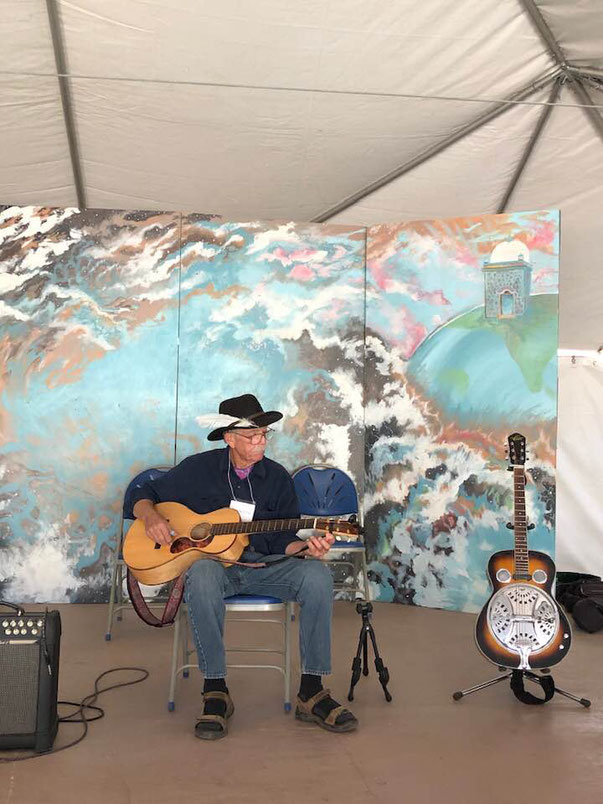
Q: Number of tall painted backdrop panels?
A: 3